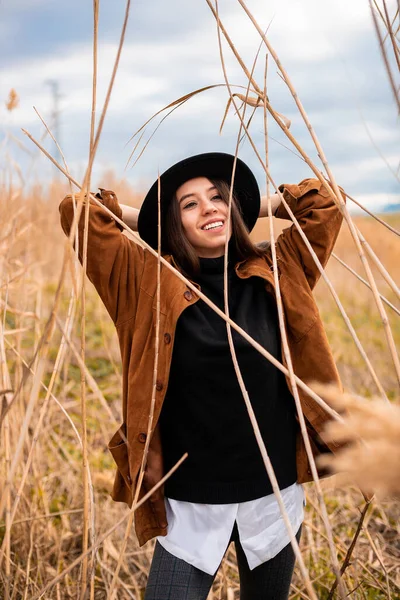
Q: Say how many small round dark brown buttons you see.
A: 4